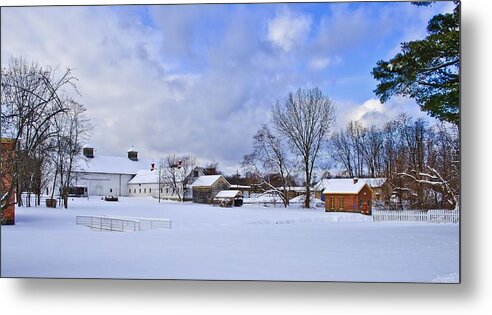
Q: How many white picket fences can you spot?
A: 1